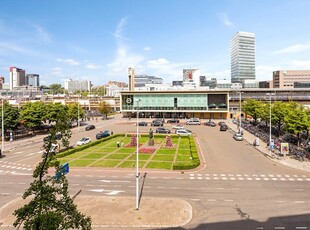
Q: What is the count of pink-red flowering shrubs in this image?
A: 2